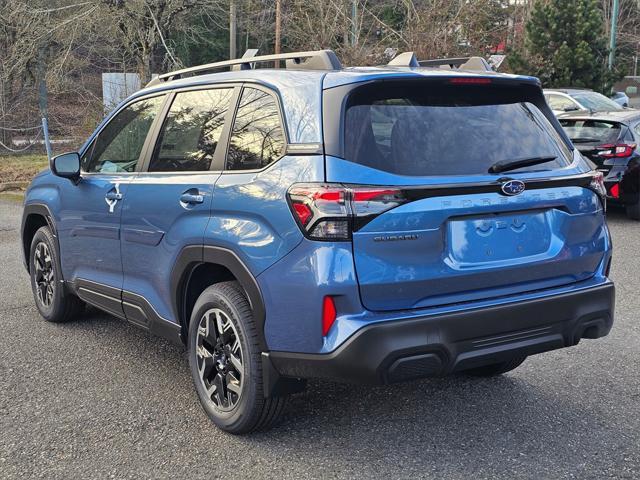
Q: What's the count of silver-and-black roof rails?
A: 2